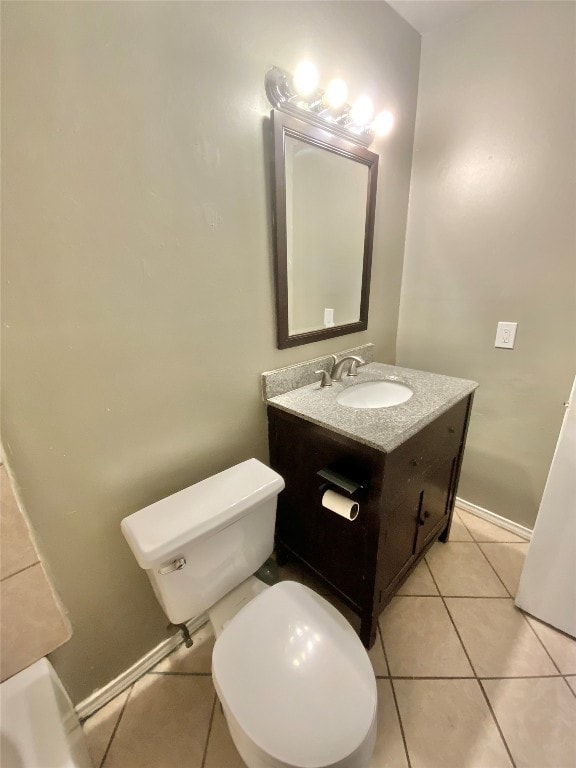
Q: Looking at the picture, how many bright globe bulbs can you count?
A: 4